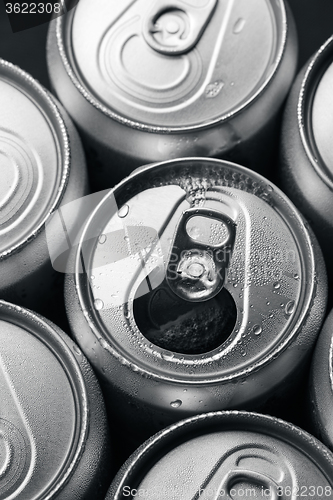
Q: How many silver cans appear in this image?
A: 7